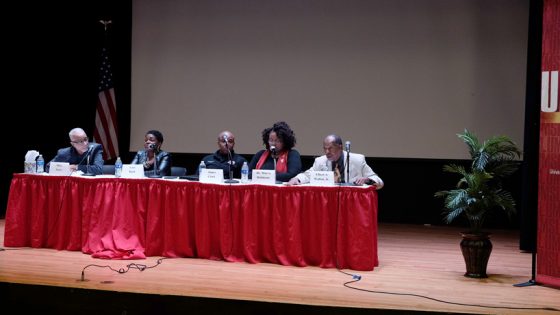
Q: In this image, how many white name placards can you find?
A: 5